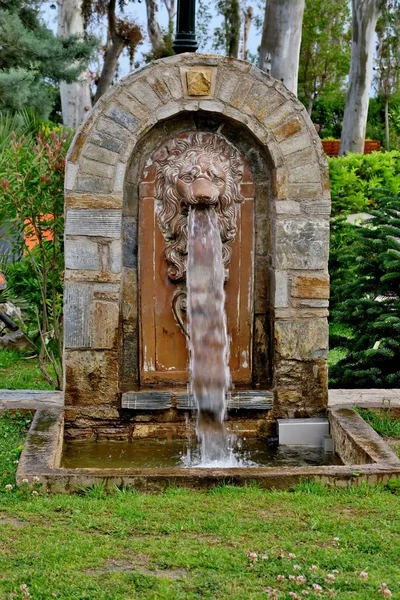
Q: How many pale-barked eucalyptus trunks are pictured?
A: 3